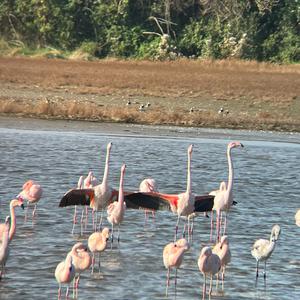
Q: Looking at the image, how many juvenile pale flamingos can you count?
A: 1